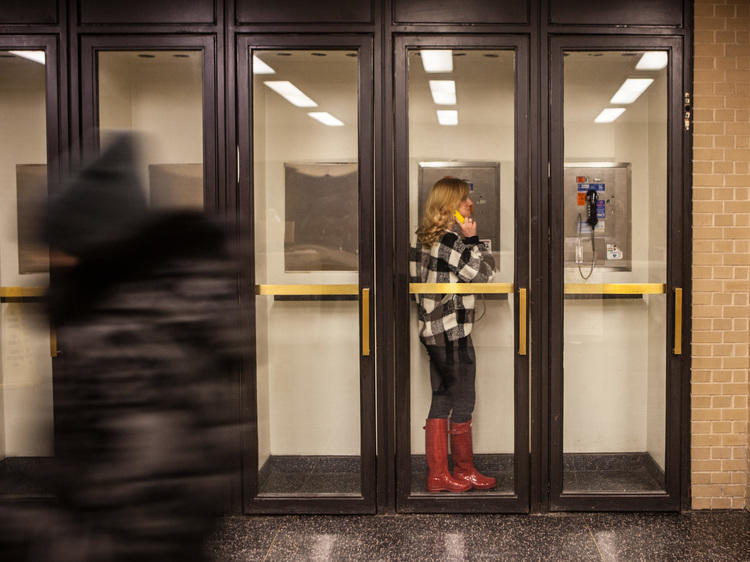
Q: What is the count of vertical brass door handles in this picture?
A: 4